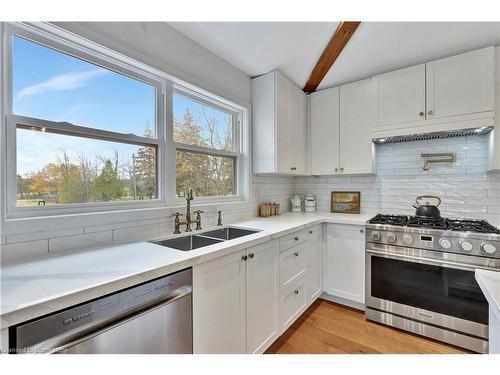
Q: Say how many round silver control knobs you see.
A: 6